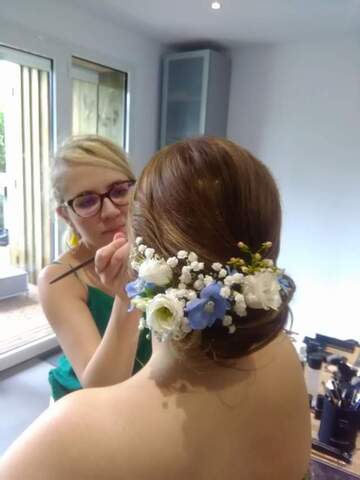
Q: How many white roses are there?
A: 3